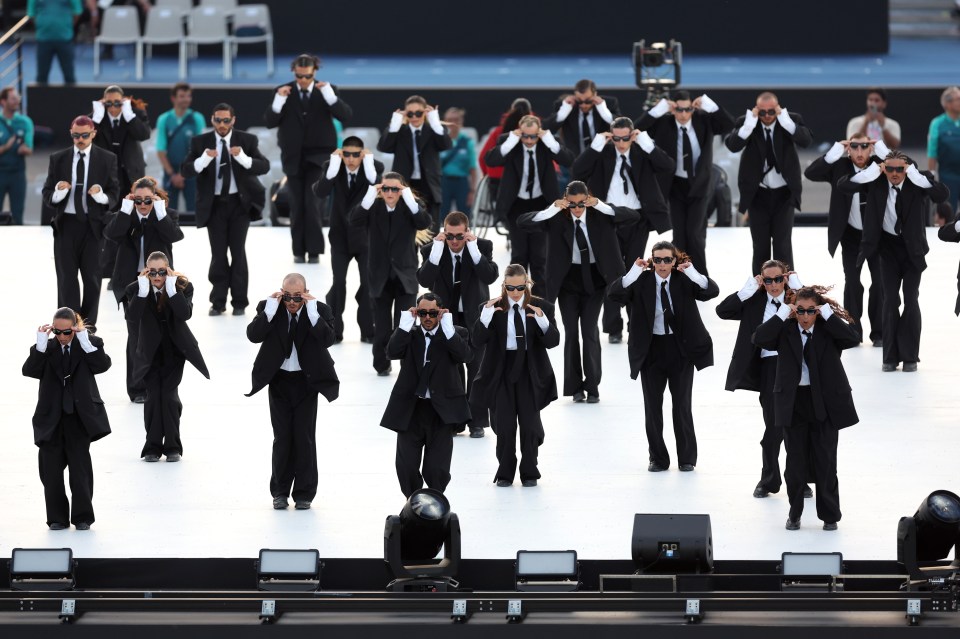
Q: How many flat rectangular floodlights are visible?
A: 4